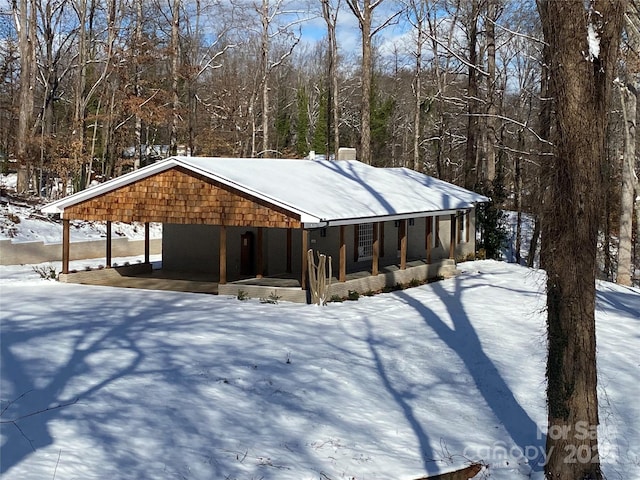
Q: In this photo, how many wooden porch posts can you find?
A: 12